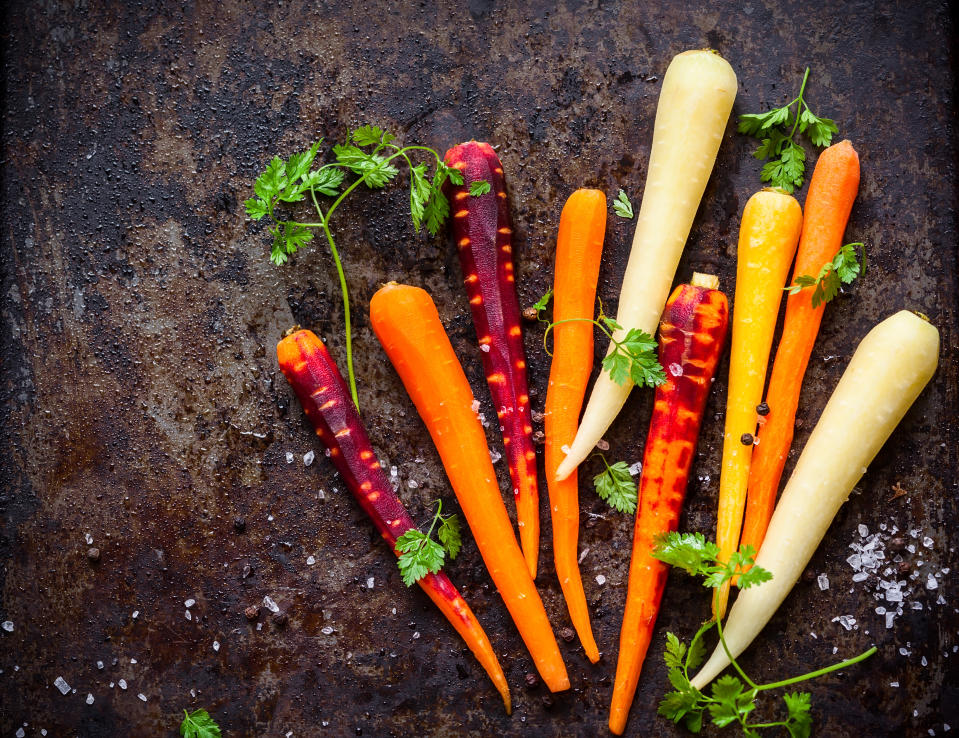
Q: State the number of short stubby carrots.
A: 0